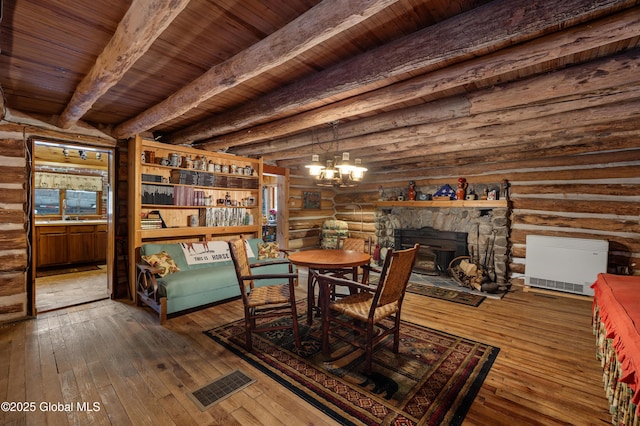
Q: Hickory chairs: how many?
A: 3